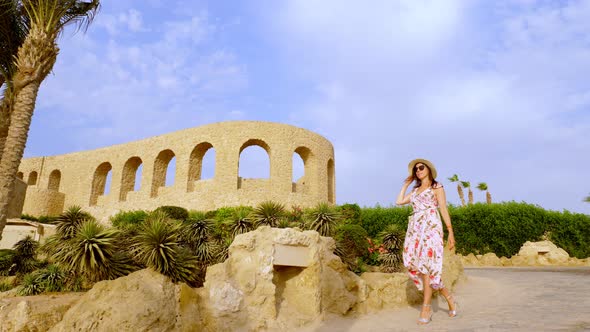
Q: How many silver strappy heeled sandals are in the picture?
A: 2